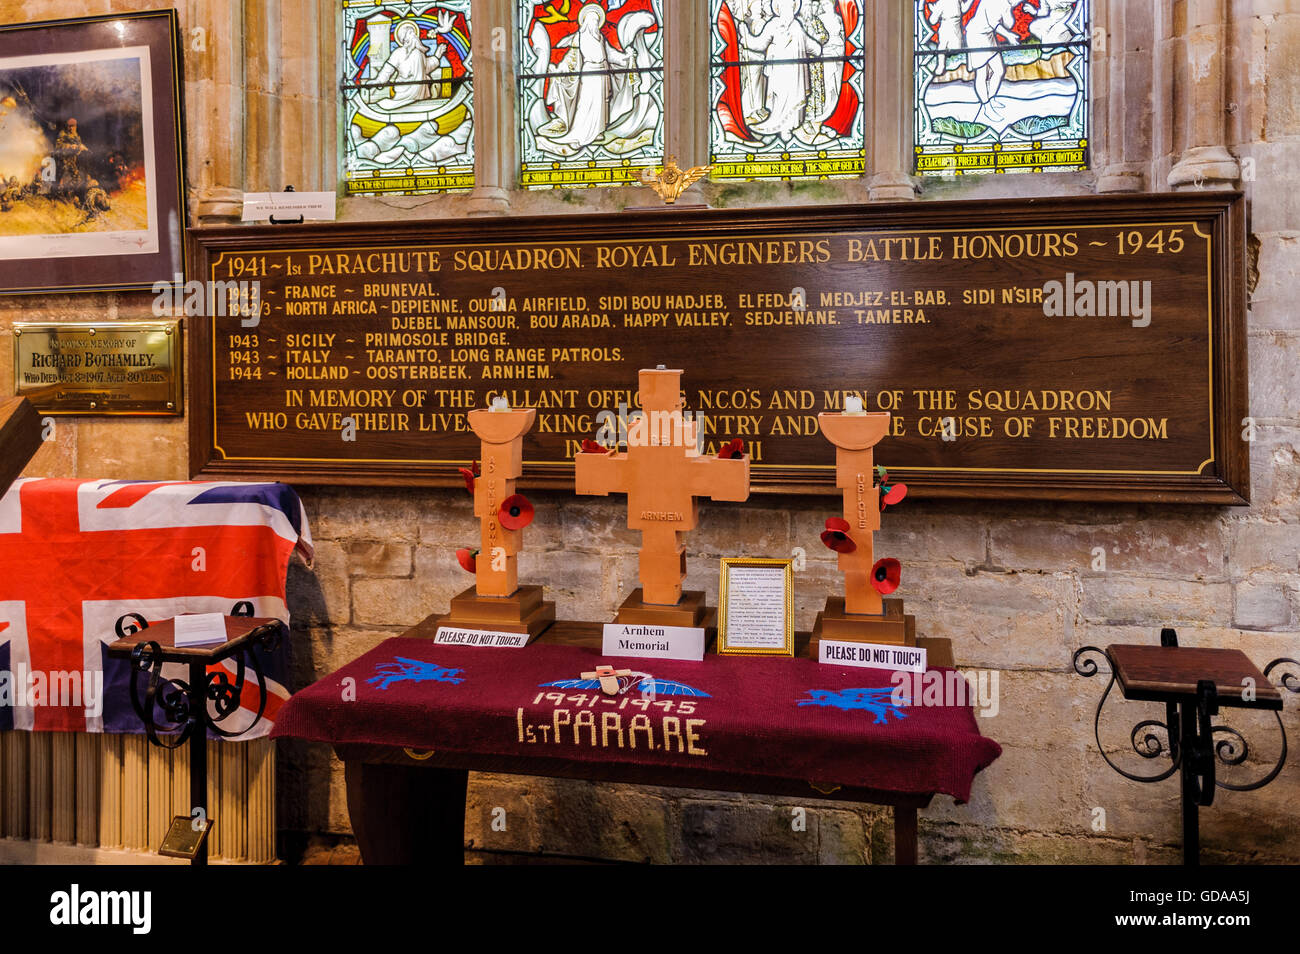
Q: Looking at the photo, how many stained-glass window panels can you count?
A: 4